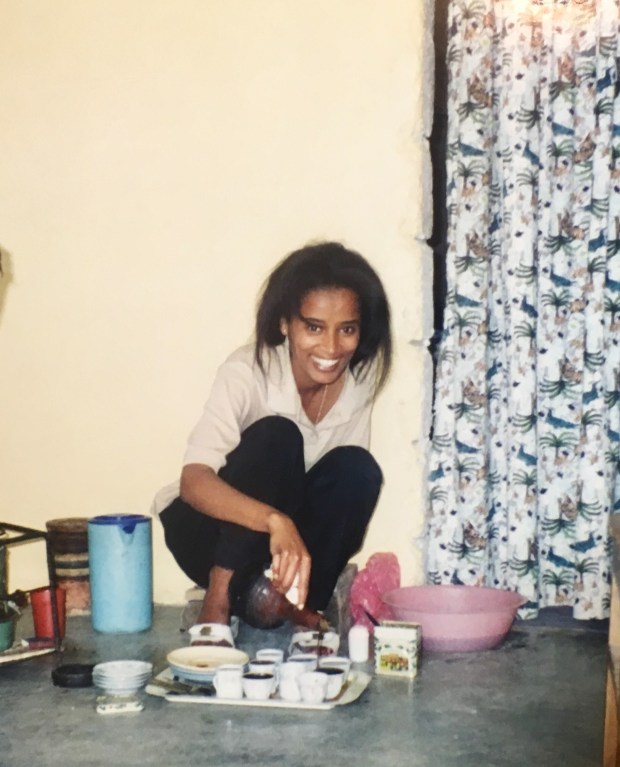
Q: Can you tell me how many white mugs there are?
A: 9